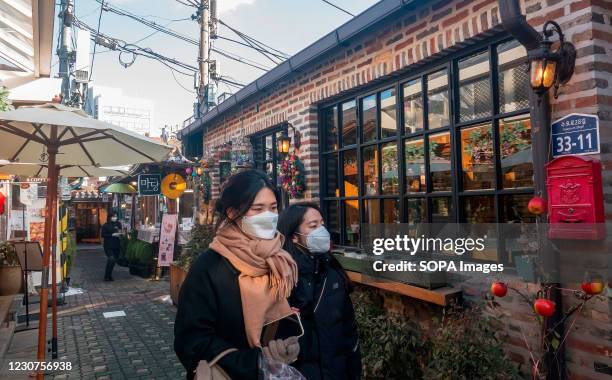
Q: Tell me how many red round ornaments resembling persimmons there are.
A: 4